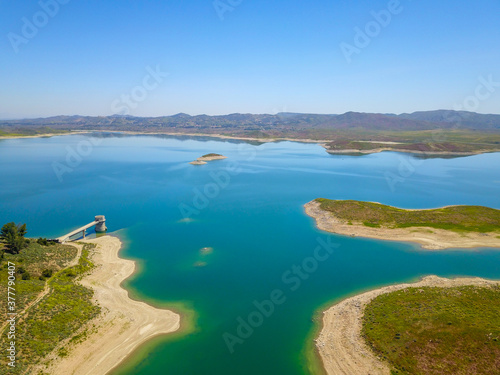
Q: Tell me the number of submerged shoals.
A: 3